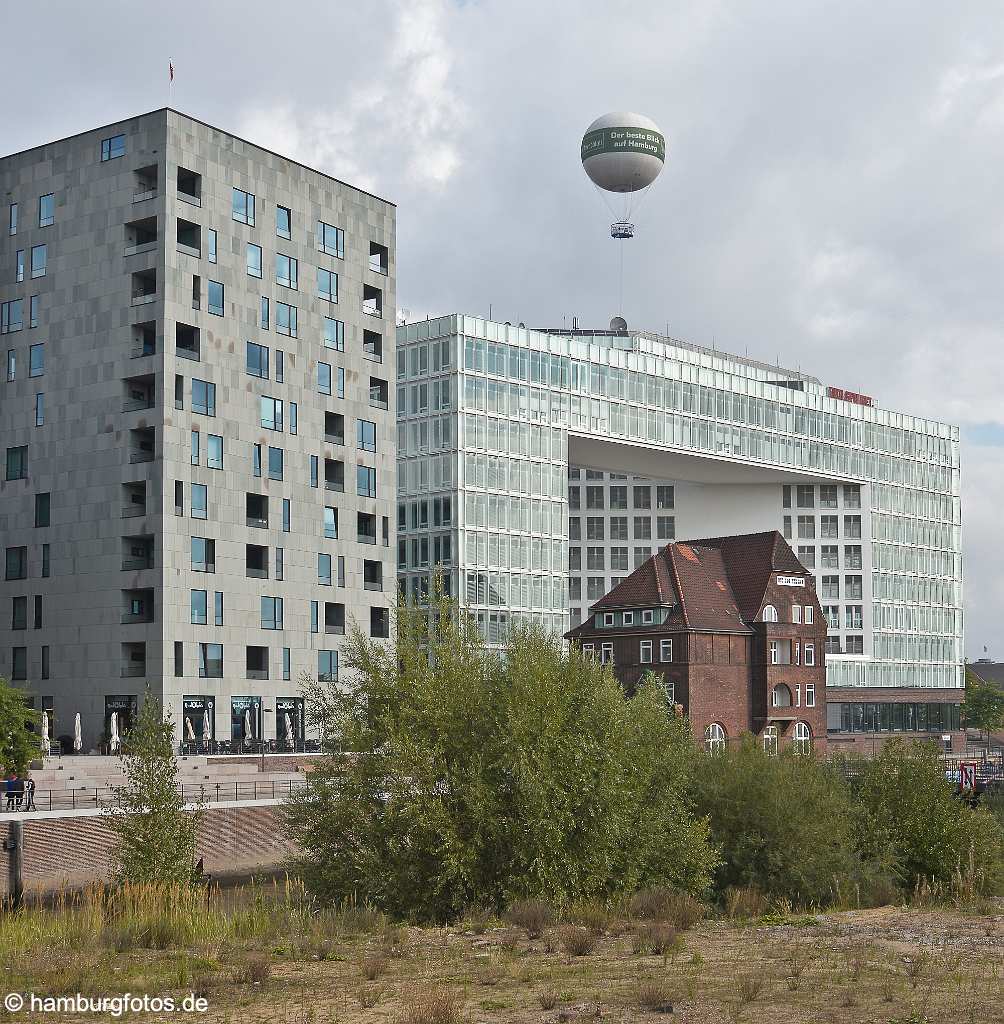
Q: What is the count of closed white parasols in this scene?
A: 7